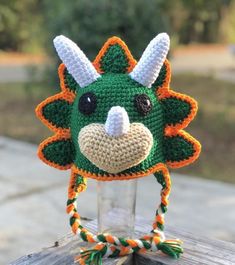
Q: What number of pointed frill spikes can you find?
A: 7